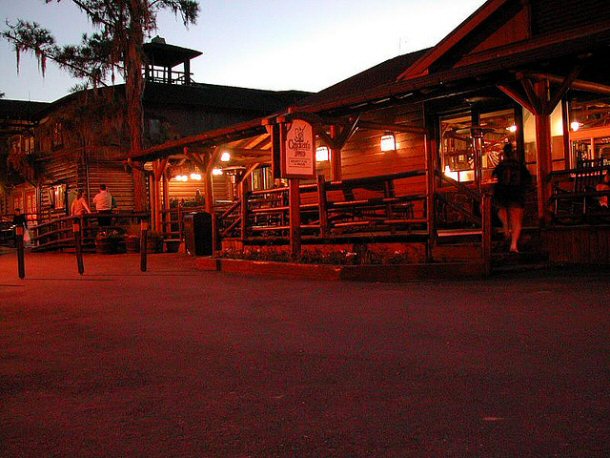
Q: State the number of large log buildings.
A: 2